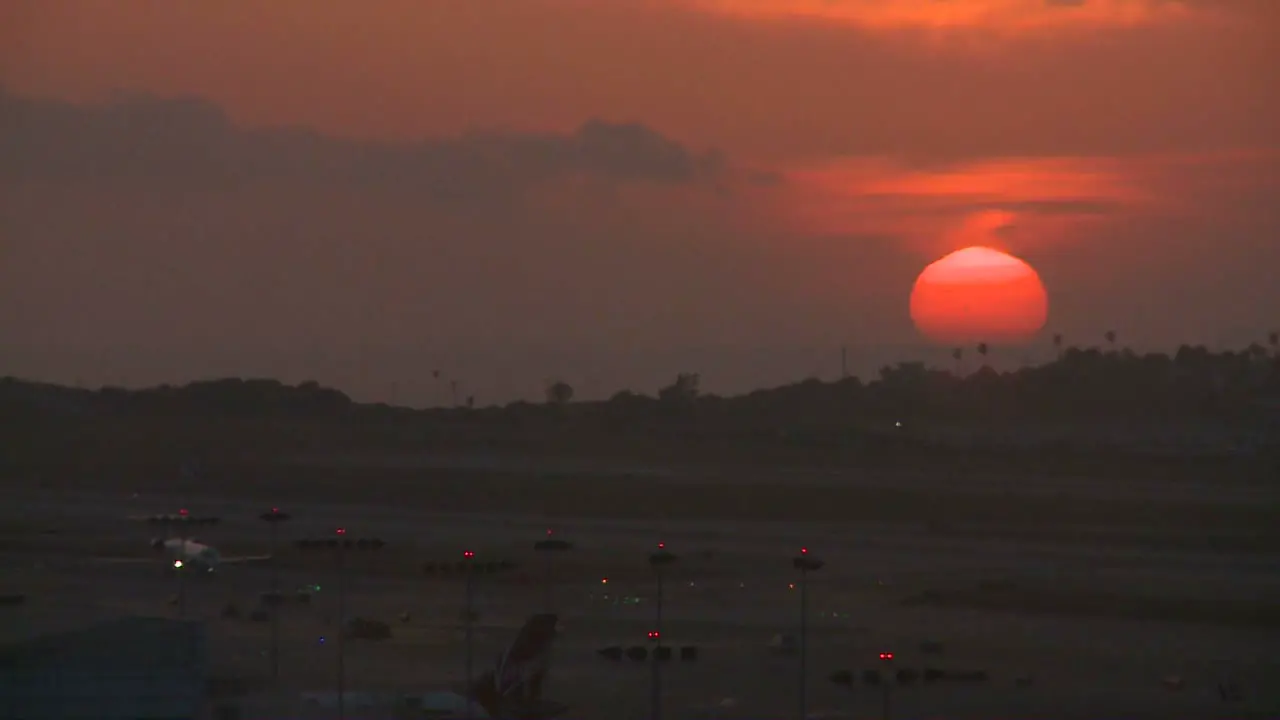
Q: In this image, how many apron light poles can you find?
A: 9